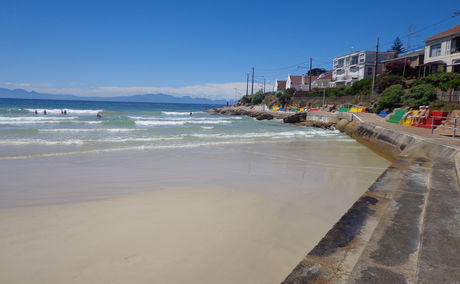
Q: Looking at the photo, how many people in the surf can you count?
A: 6